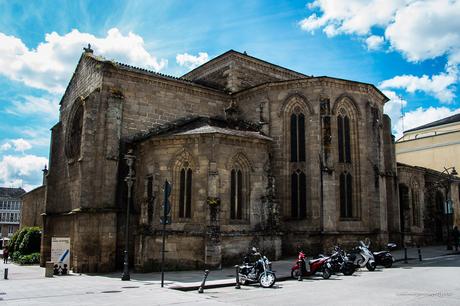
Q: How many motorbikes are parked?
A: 5